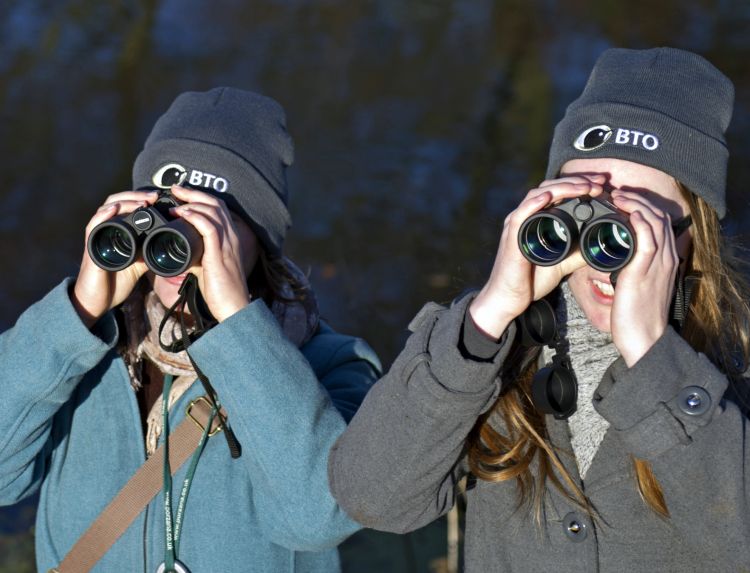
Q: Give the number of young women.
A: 2